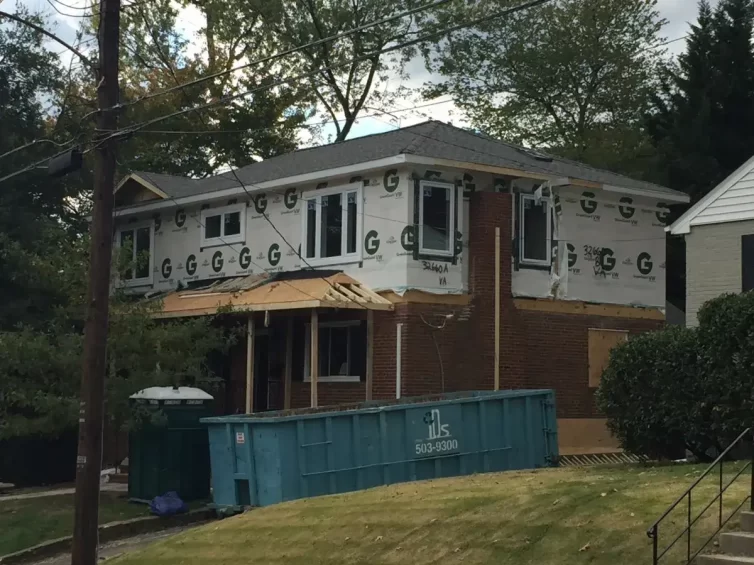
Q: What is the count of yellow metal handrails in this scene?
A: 0